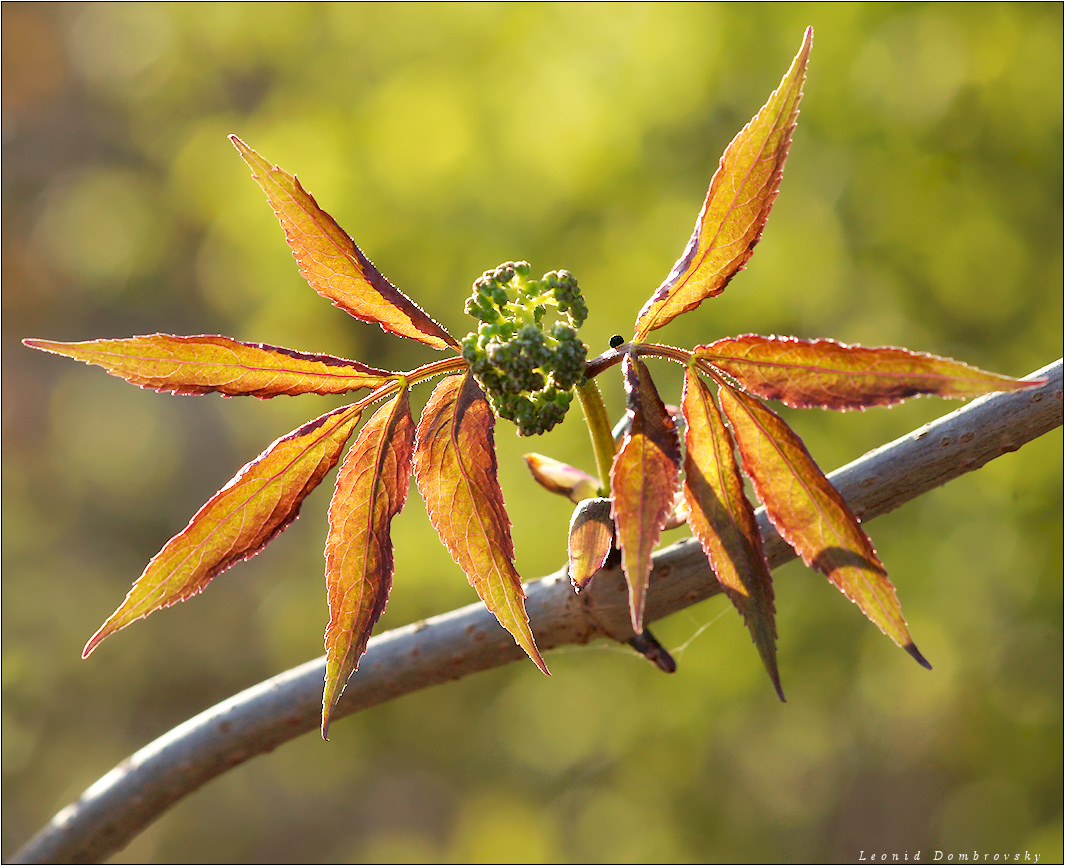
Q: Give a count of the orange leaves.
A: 10